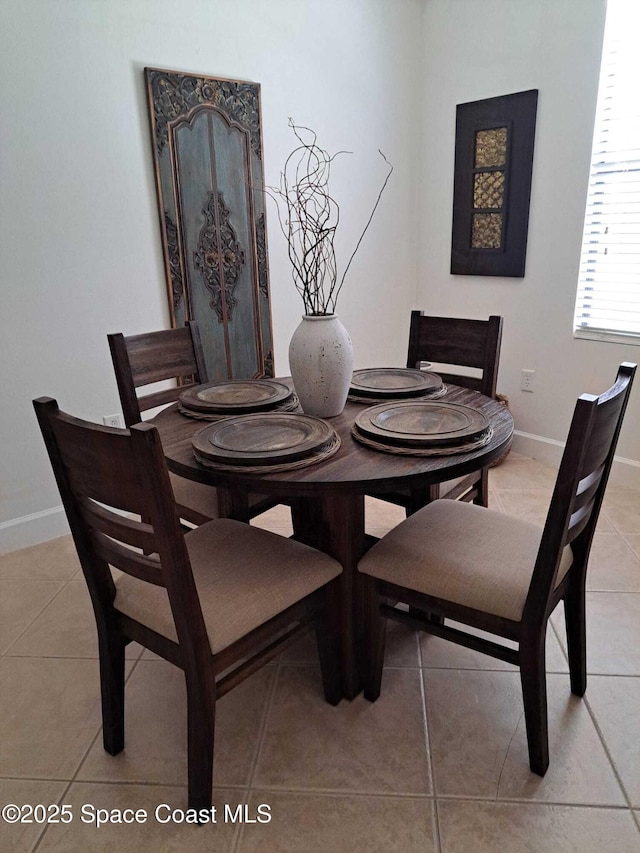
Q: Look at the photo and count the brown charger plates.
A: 4